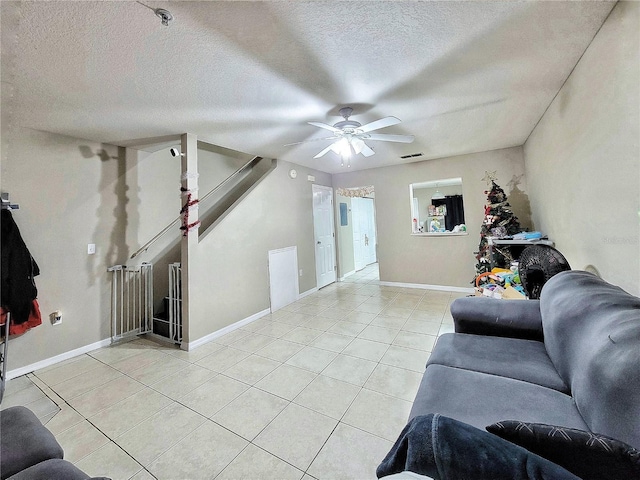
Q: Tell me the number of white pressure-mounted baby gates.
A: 1